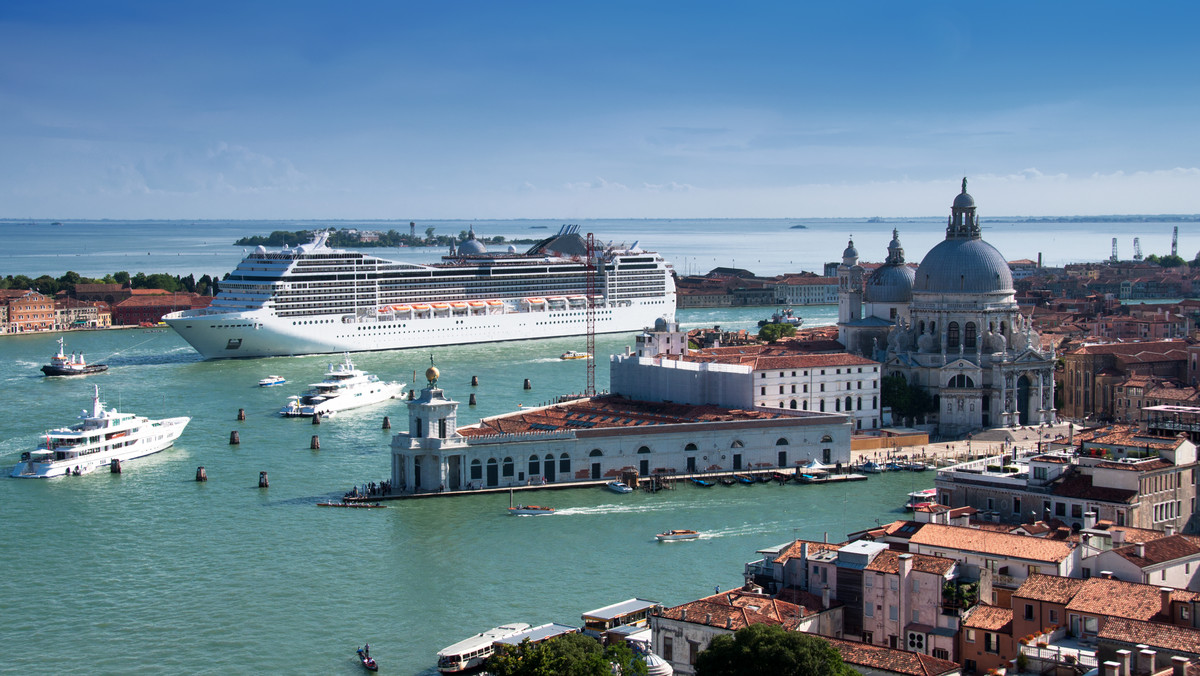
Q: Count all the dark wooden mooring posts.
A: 12